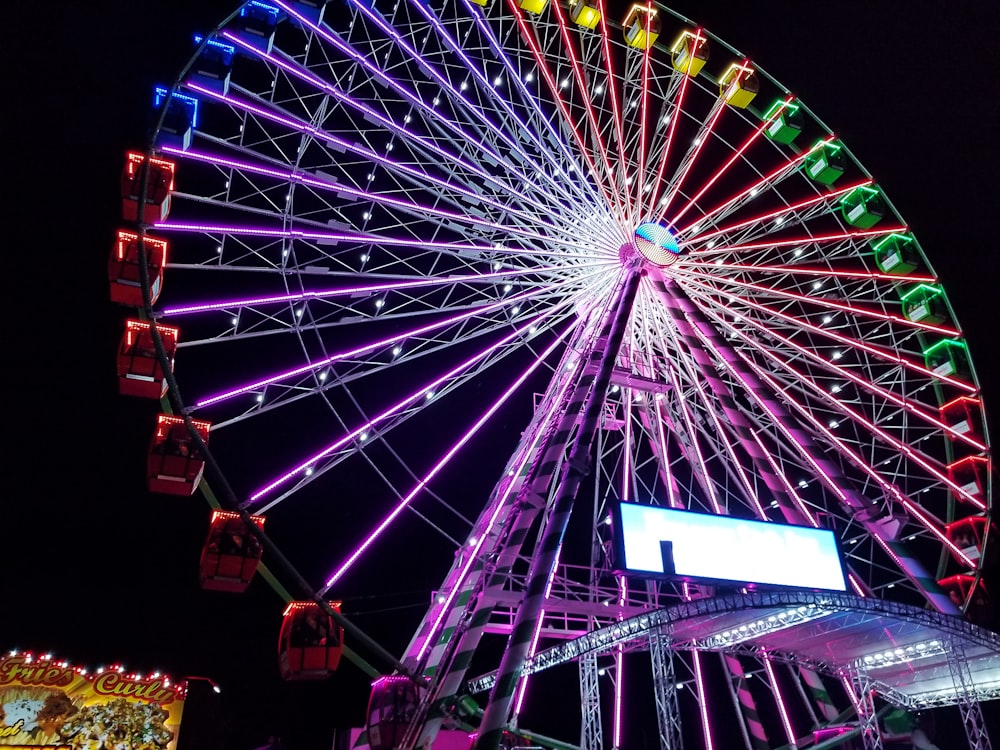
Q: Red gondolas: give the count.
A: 10